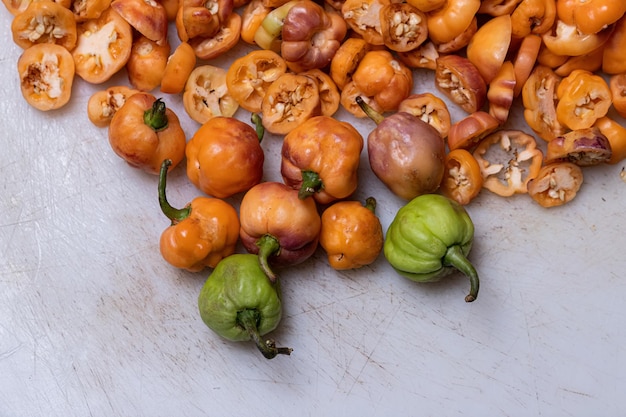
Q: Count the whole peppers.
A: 9